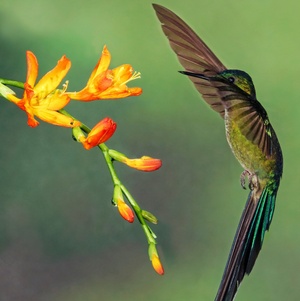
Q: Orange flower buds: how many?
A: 4